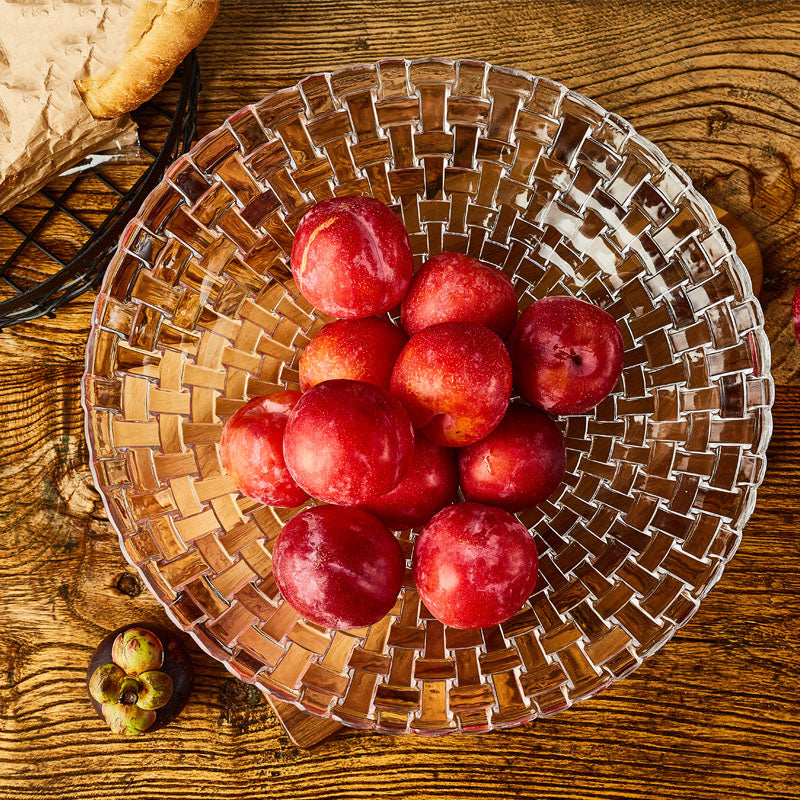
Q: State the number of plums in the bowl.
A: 11